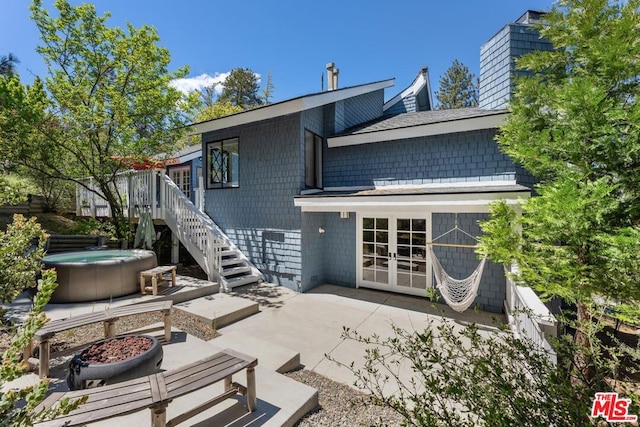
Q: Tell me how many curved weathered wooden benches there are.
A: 2